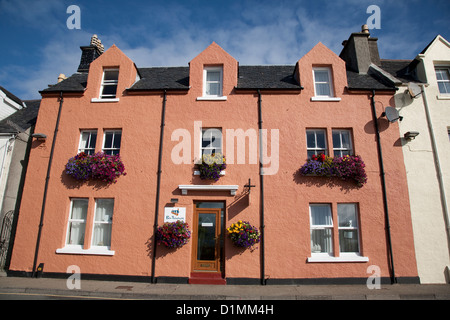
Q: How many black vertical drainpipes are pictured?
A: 4